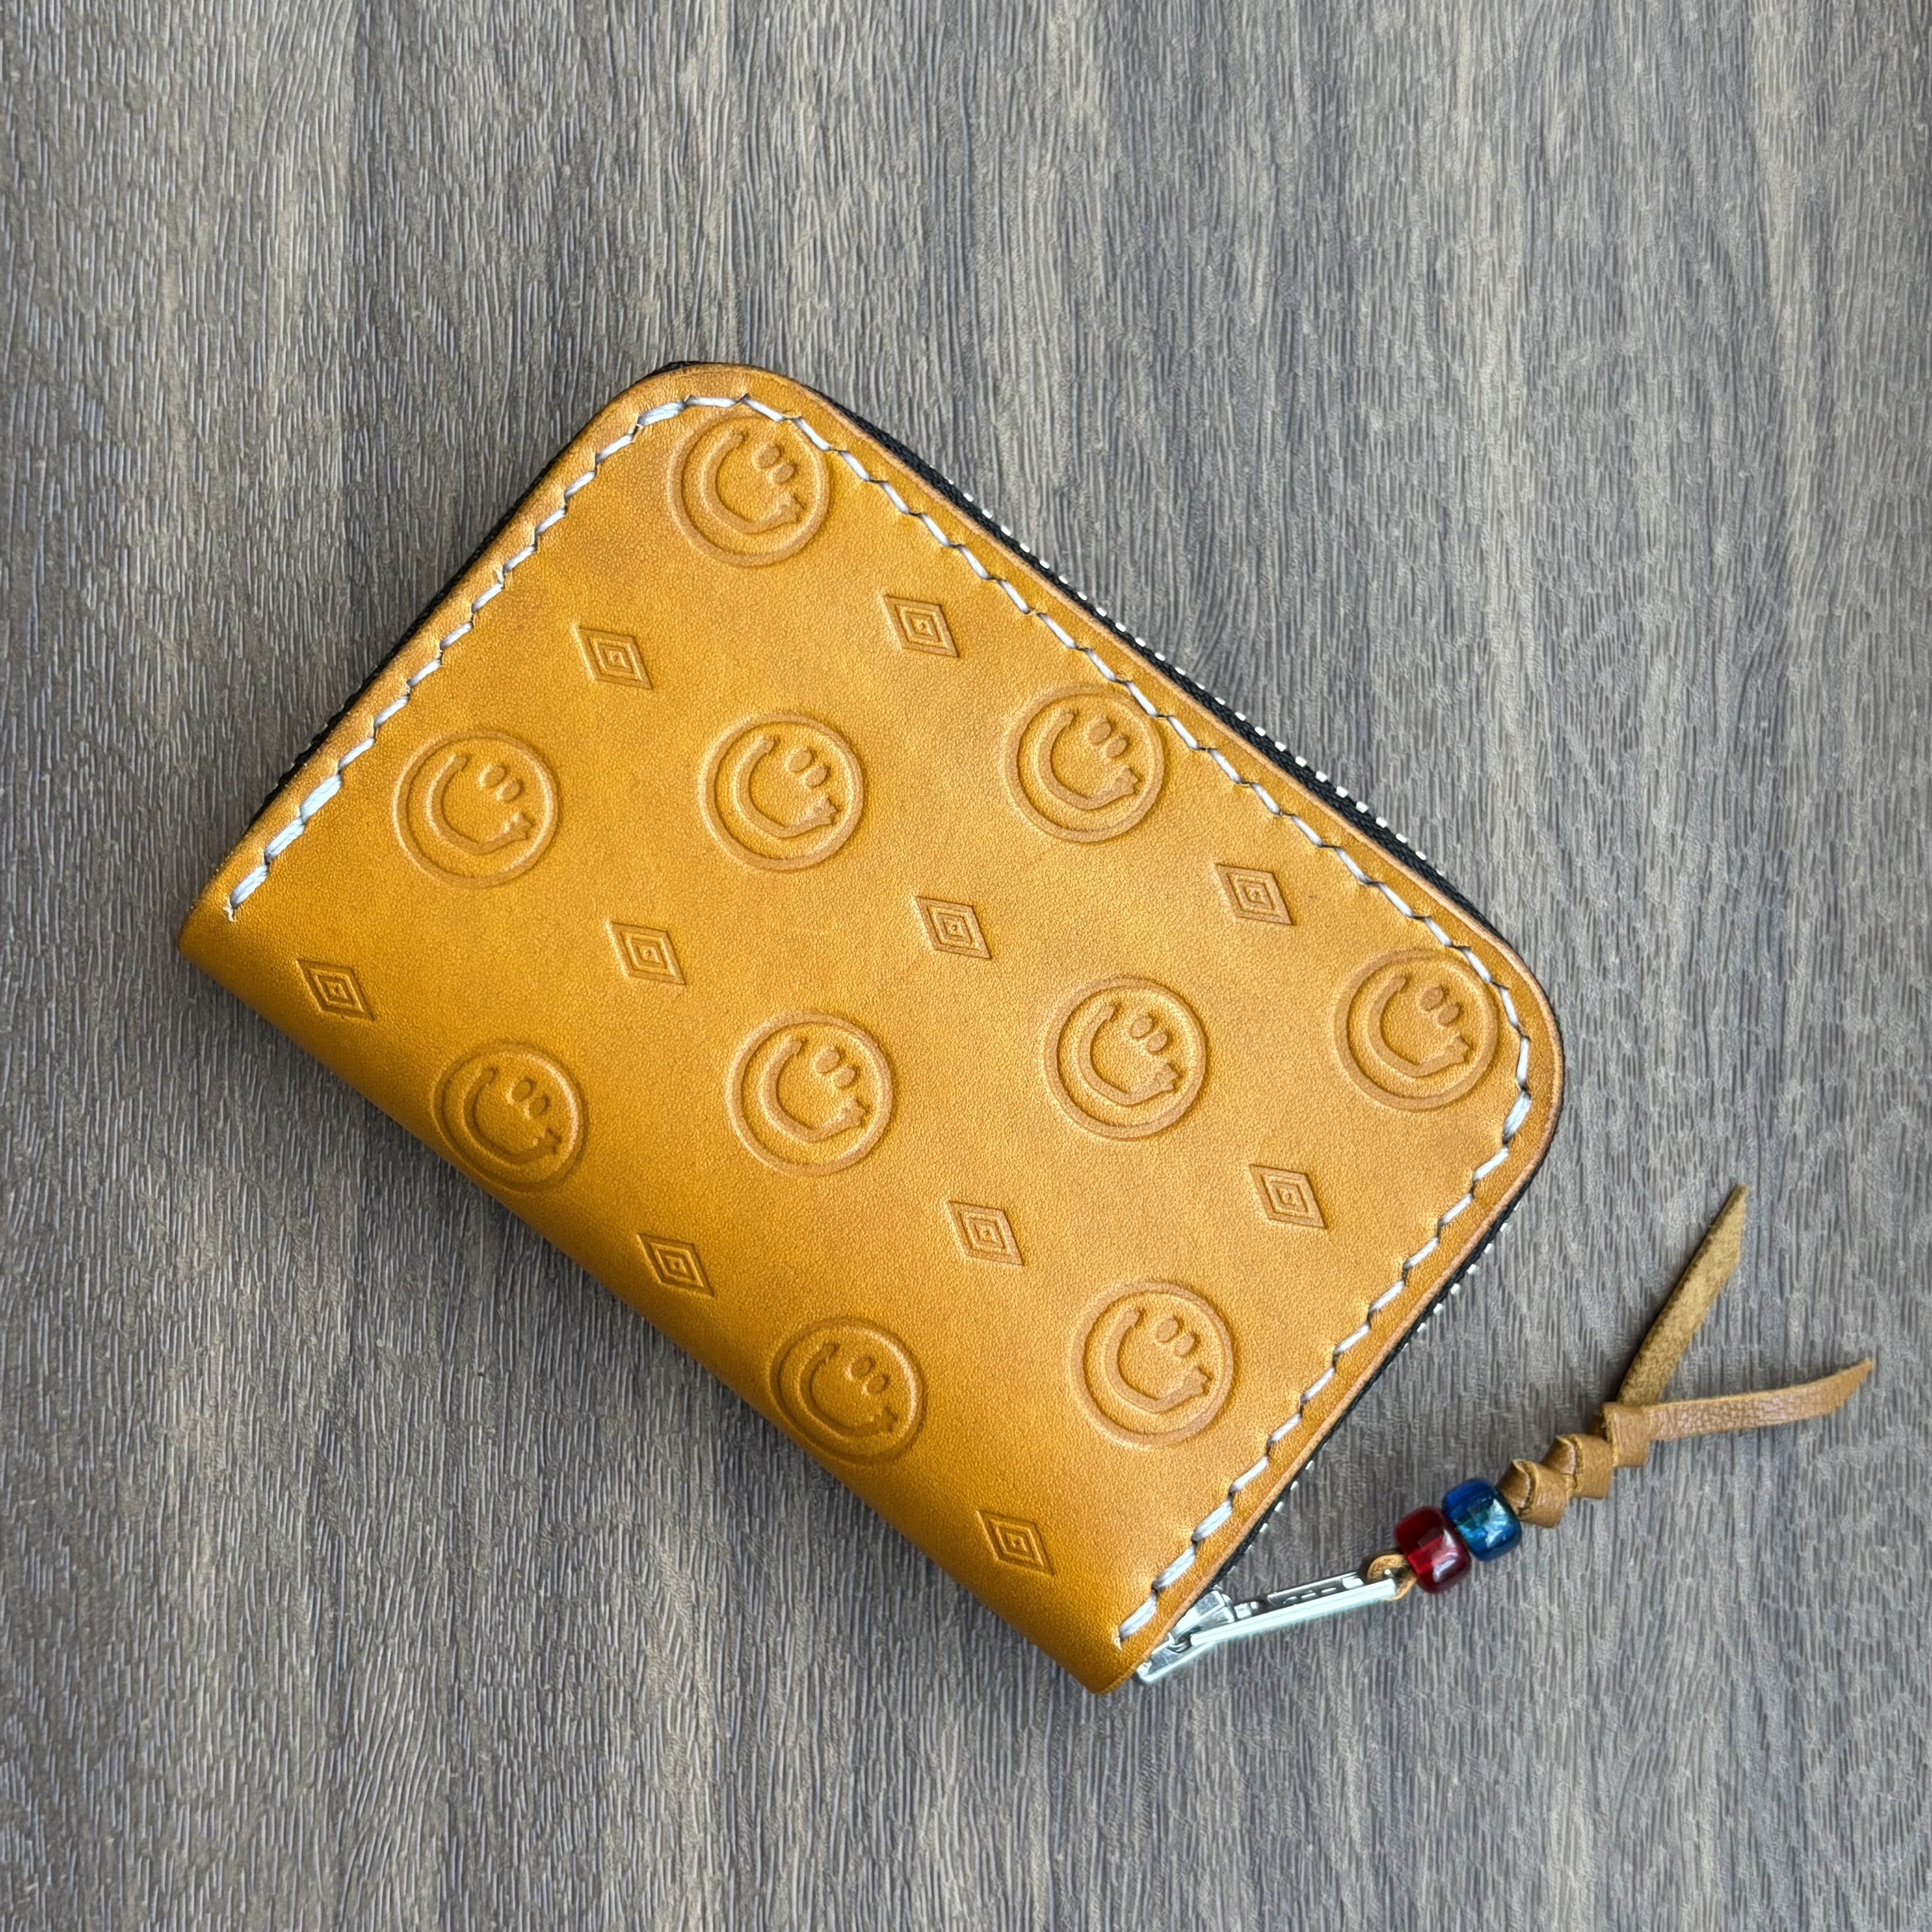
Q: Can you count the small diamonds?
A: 10